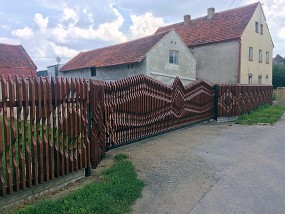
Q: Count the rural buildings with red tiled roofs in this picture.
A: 3